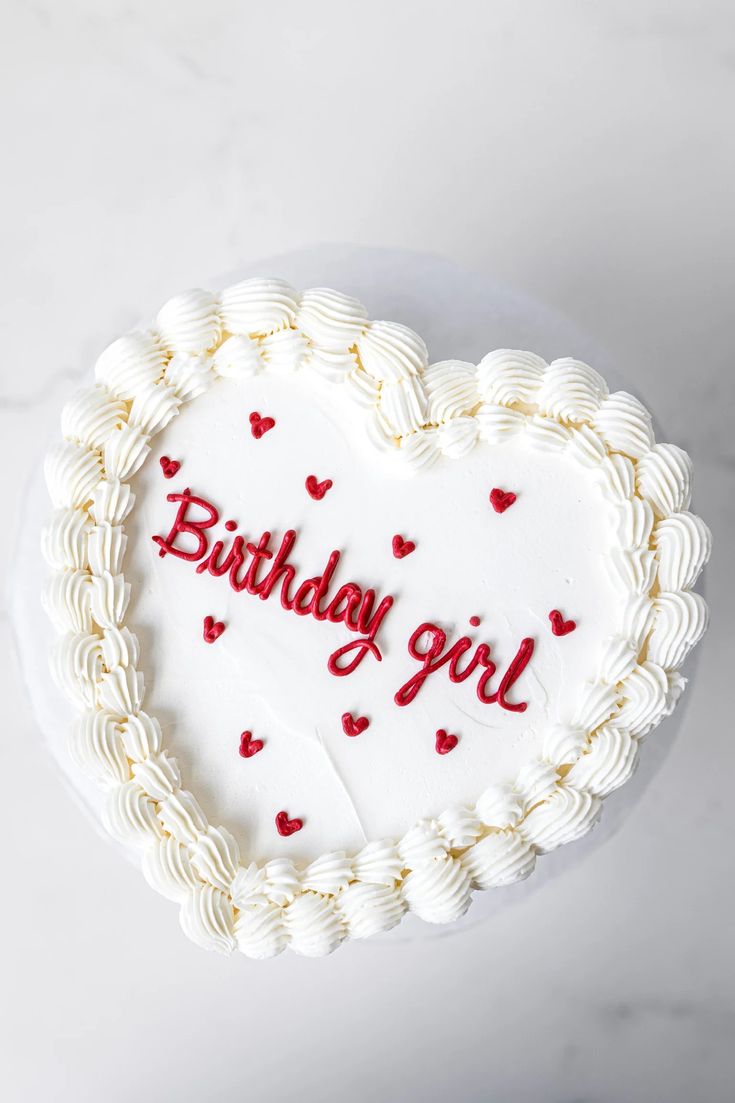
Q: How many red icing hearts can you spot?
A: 11